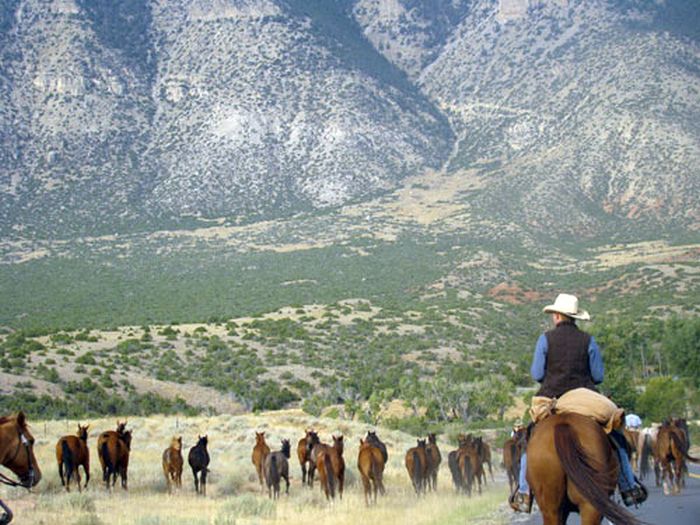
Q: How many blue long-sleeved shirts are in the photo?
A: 1